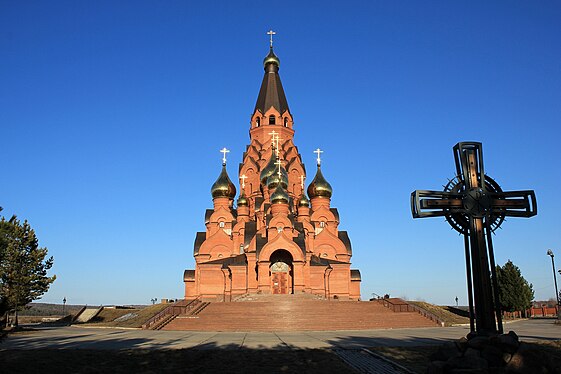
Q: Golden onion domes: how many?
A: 8